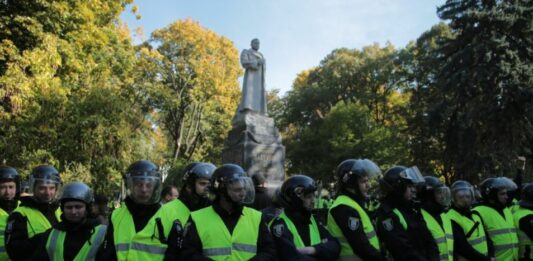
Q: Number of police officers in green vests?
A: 13